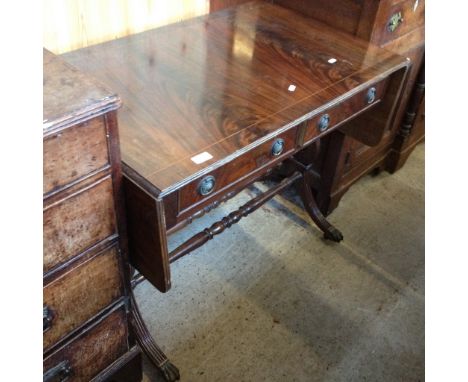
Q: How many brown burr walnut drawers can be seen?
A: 4